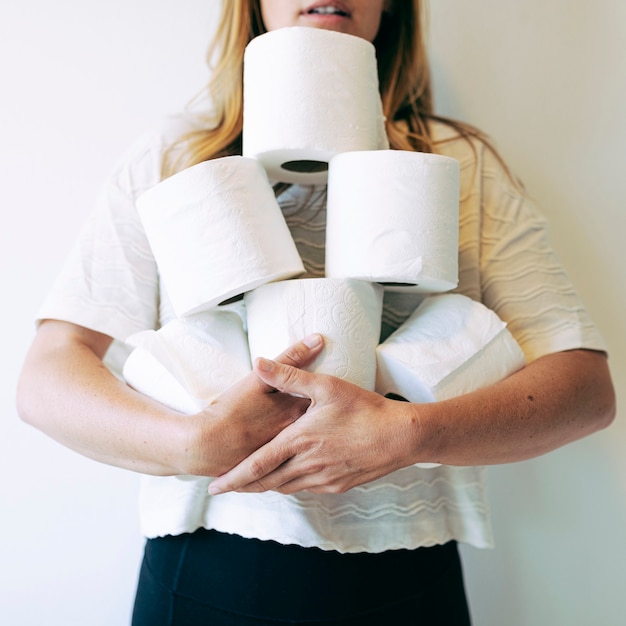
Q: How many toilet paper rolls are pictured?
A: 6